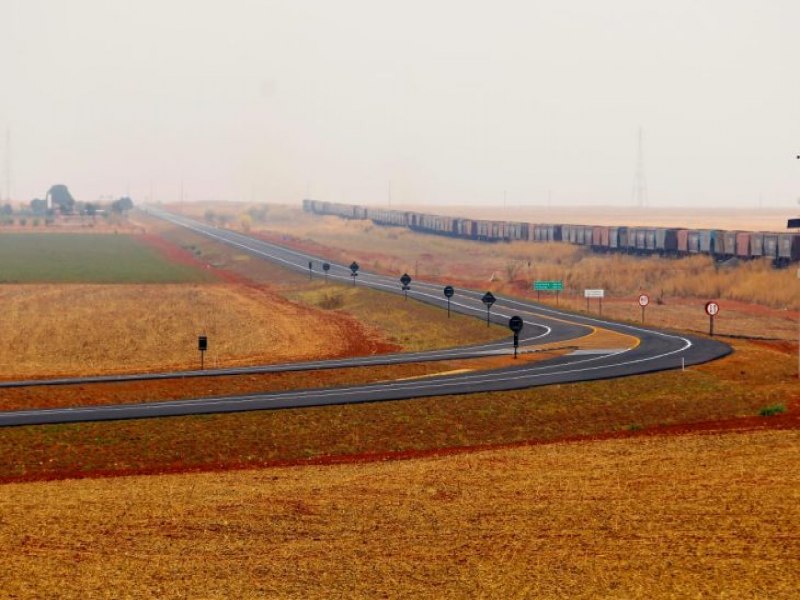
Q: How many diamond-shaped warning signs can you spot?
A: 3